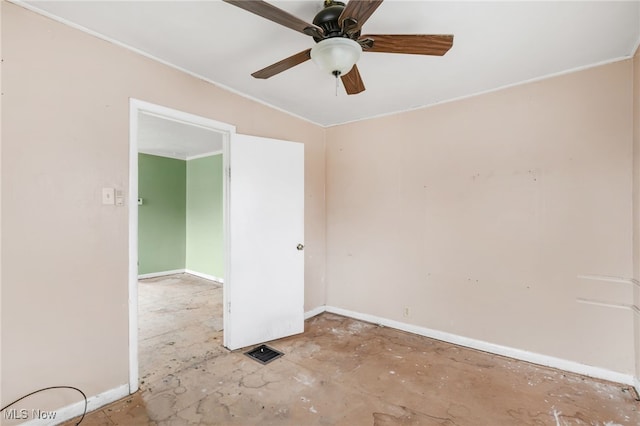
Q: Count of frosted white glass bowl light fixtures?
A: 1